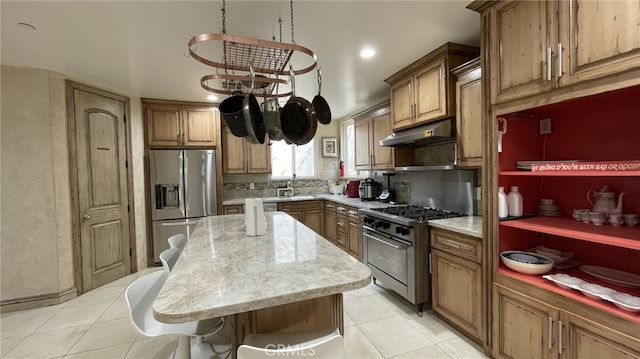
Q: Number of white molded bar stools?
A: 4